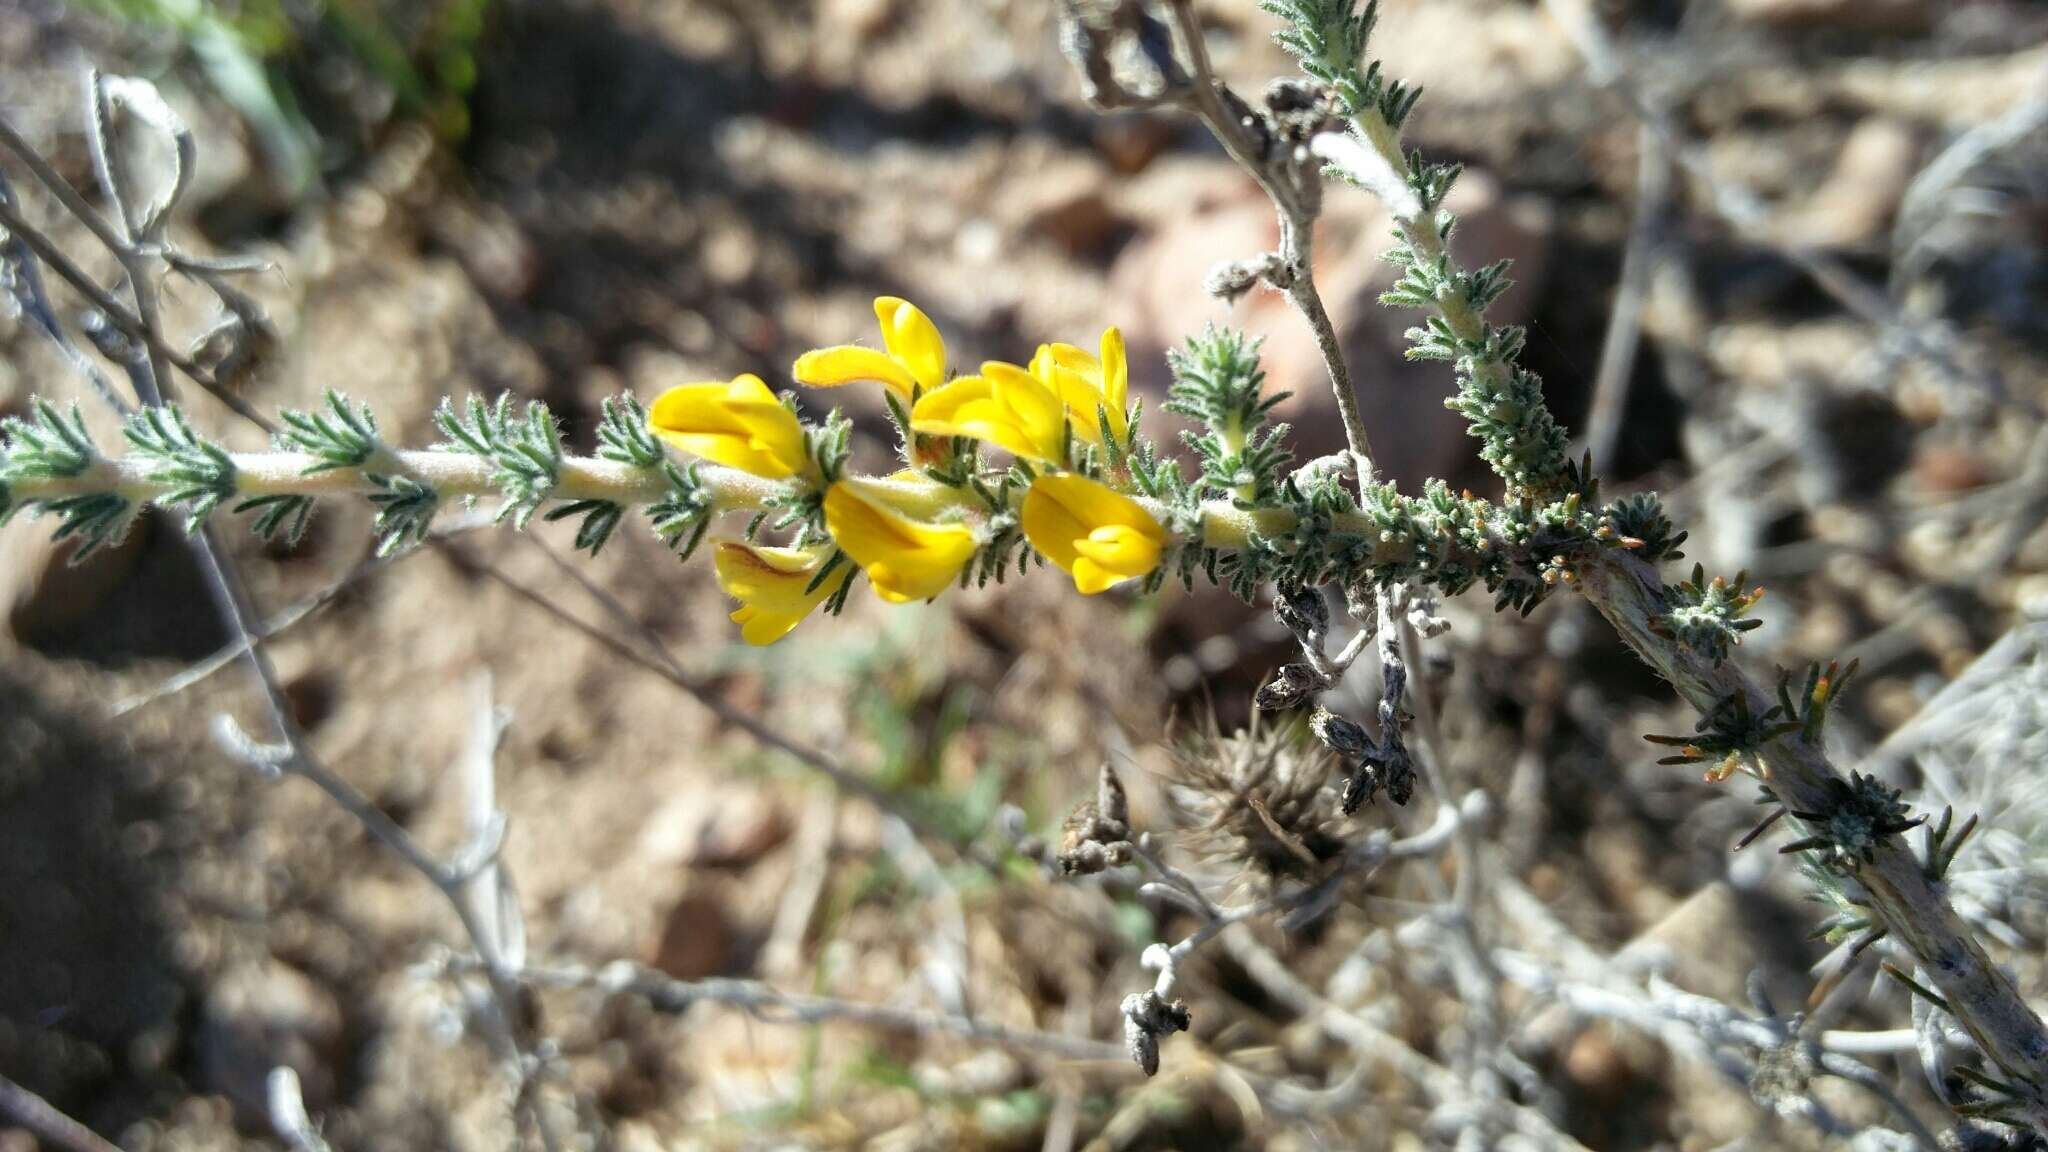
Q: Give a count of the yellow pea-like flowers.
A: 7